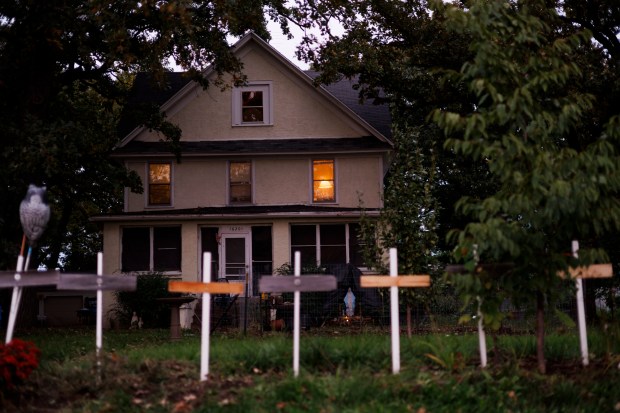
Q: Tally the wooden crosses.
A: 7